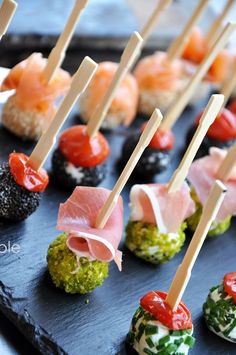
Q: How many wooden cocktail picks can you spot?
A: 13